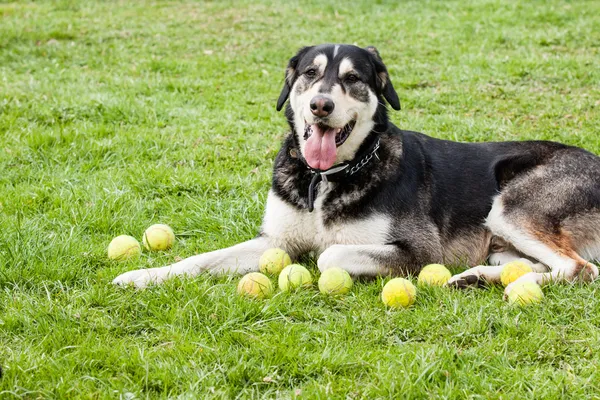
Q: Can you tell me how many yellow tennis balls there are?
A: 10